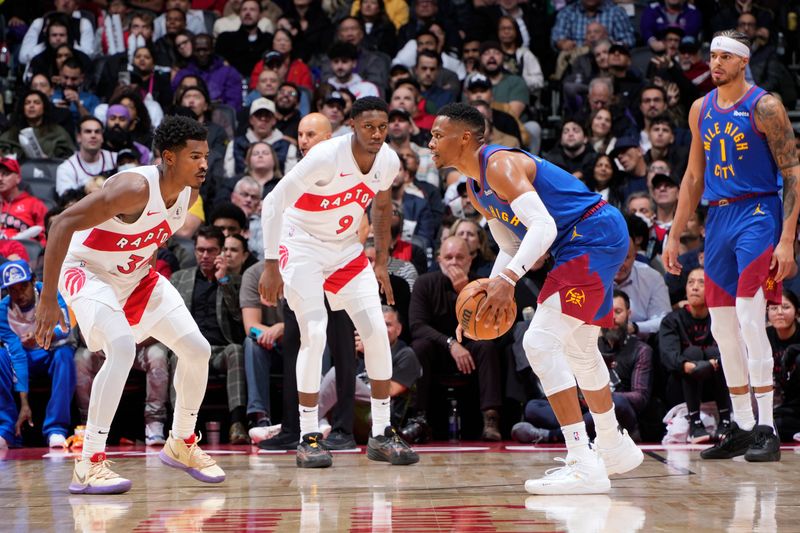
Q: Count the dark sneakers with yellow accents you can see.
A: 2